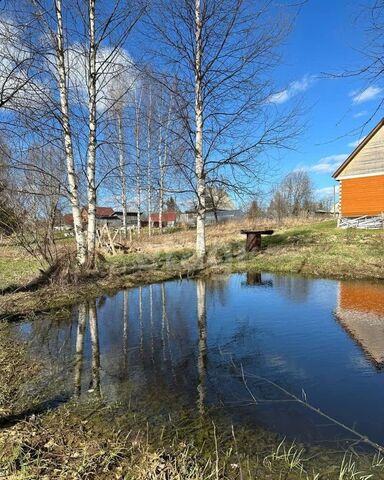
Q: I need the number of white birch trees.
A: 7